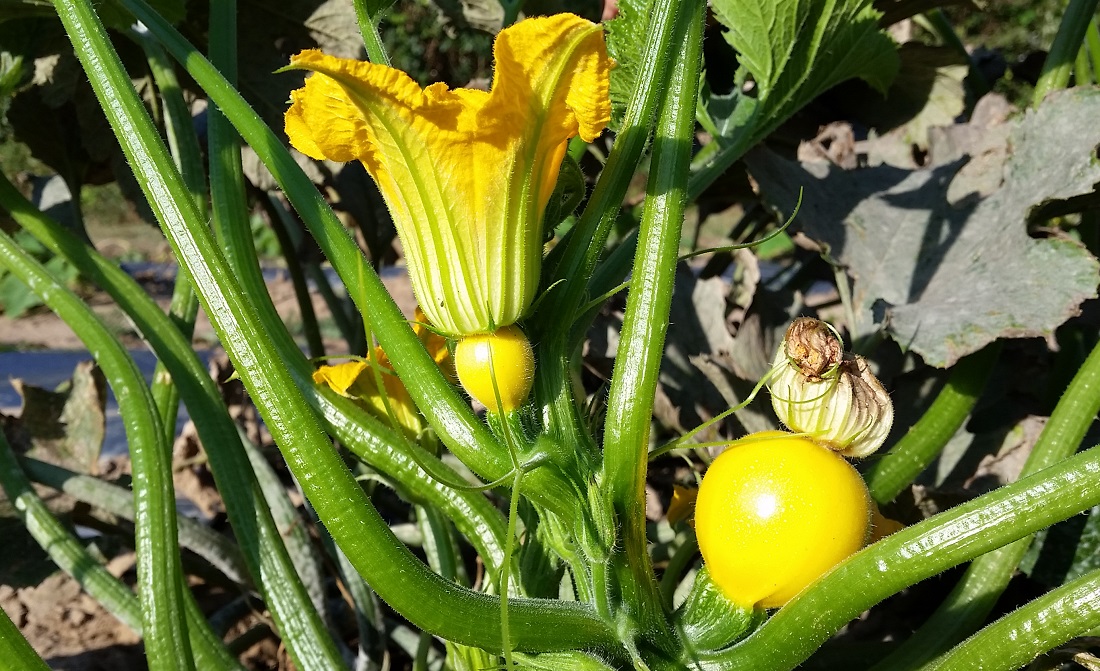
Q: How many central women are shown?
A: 0